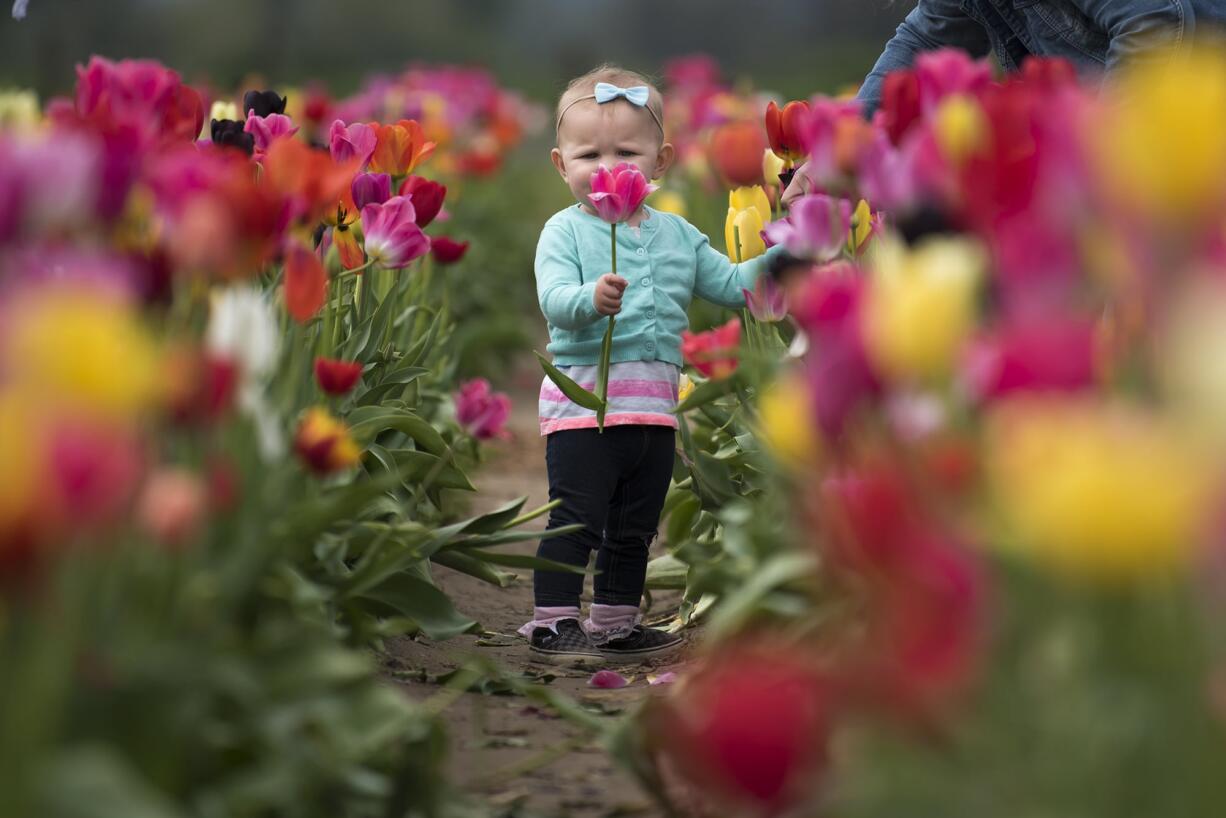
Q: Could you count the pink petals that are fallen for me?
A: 2